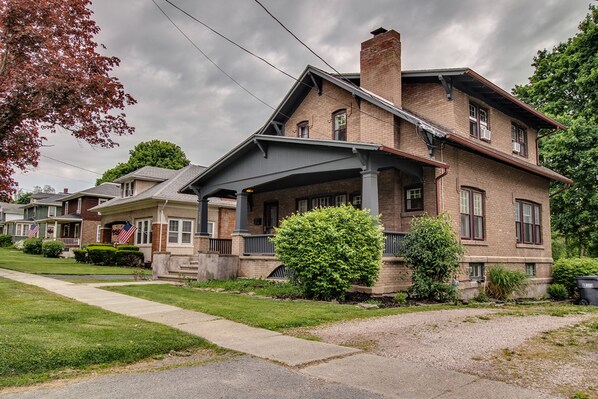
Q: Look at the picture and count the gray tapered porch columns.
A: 3